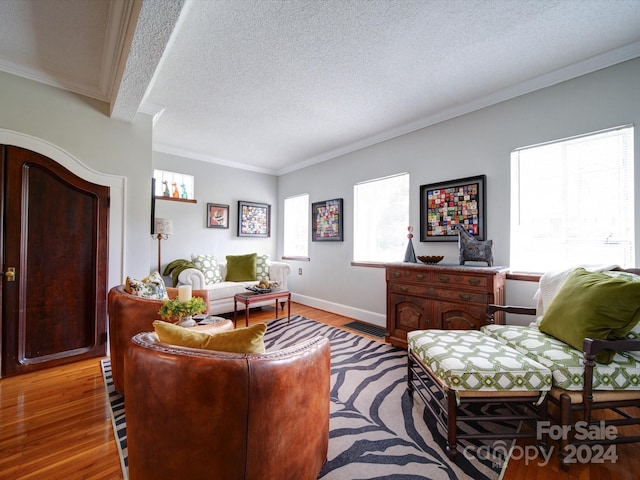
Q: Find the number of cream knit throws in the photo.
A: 1